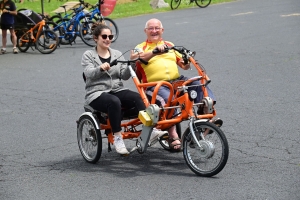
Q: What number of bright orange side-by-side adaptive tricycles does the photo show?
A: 1